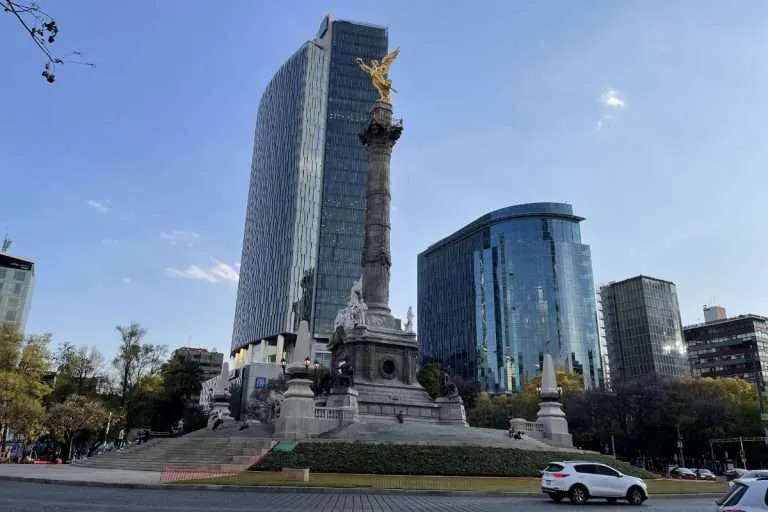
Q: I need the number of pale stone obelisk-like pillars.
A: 3